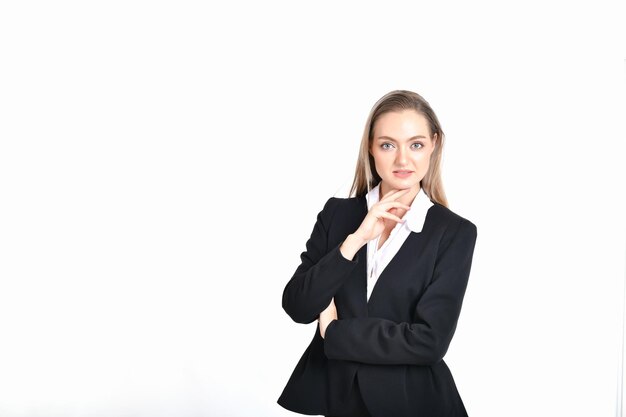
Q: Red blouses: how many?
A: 0